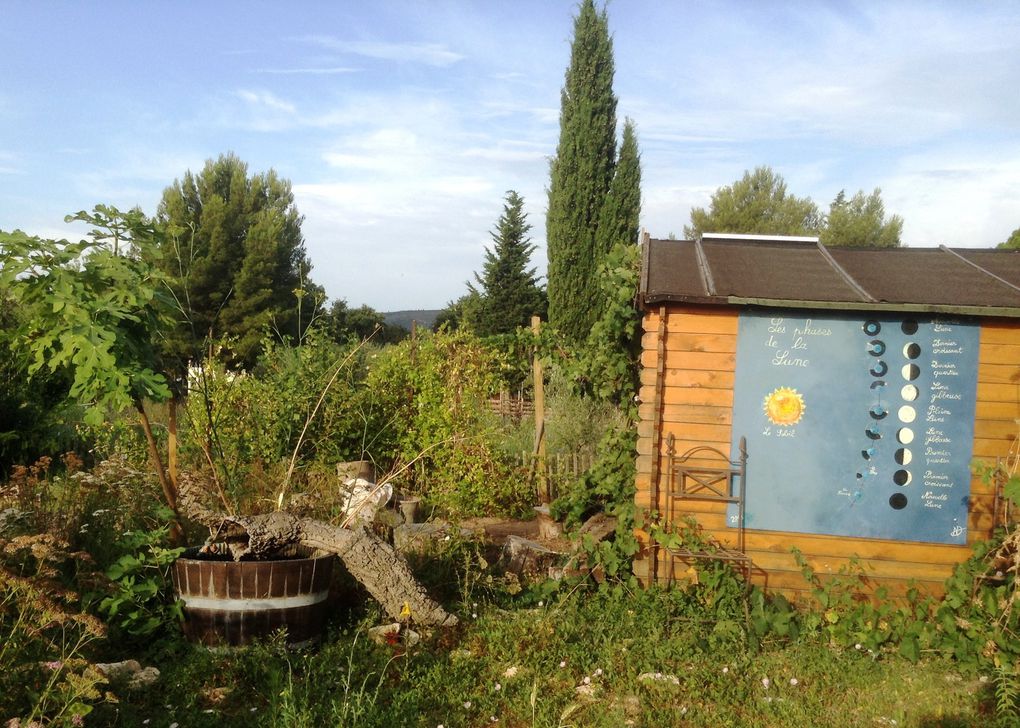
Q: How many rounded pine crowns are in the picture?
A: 3